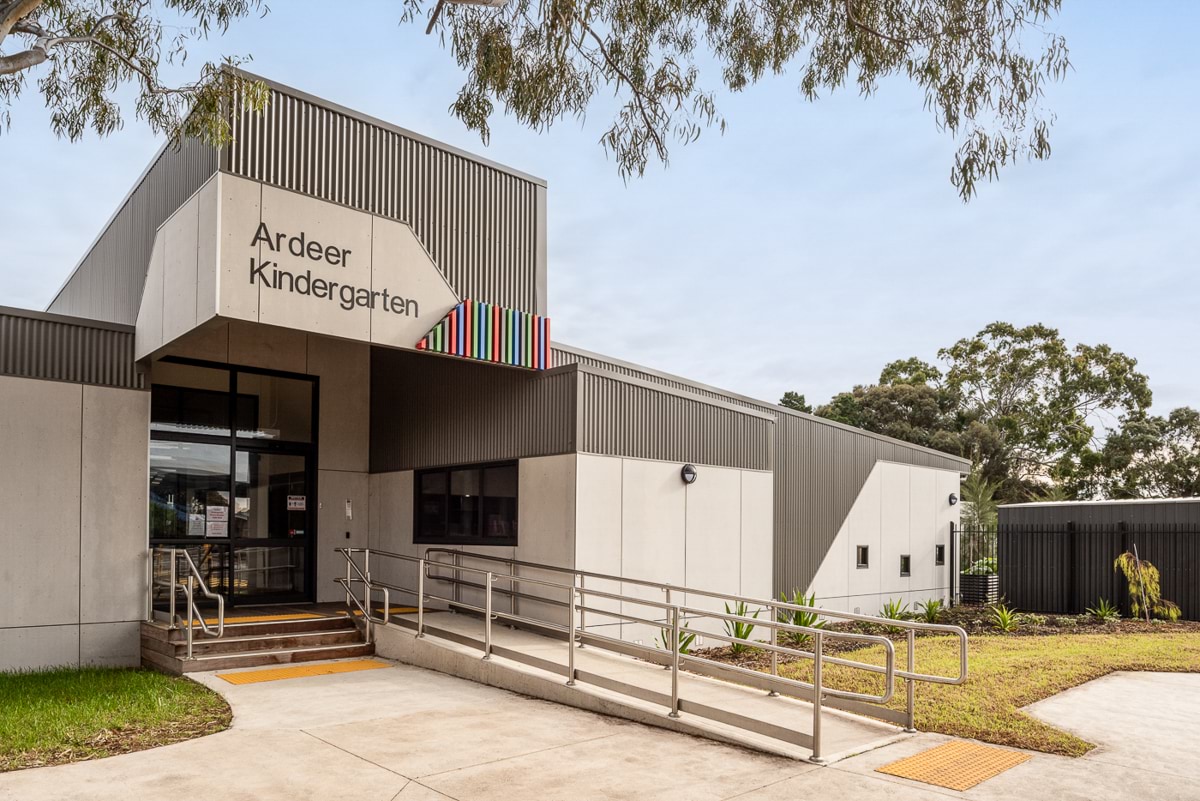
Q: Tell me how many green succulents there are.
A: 7